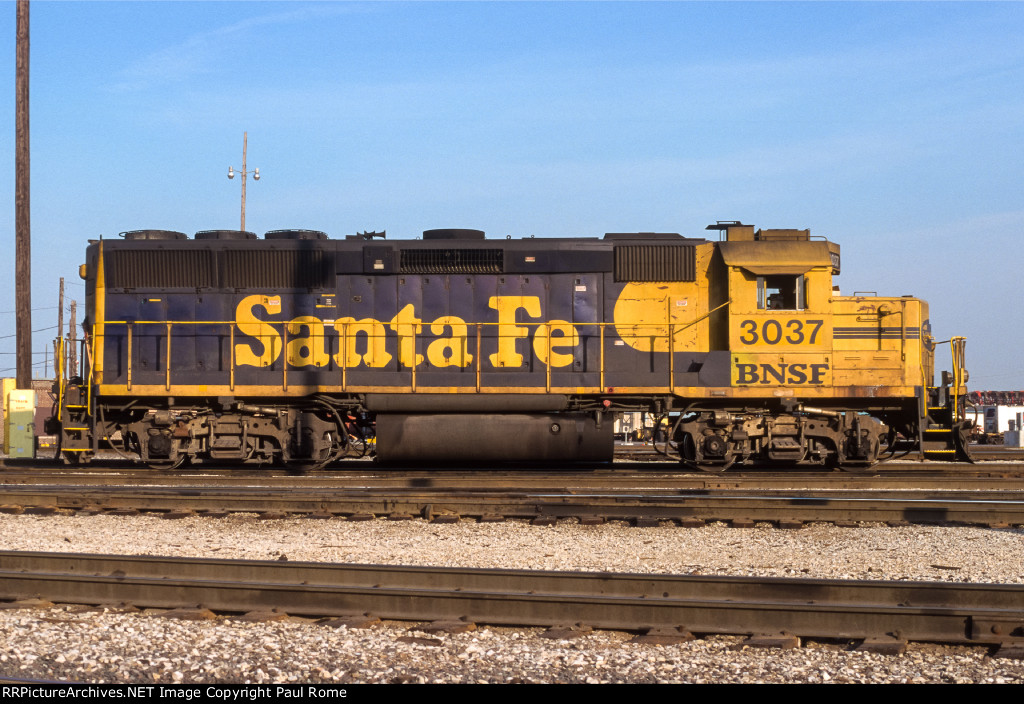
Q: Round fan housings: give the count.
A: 4